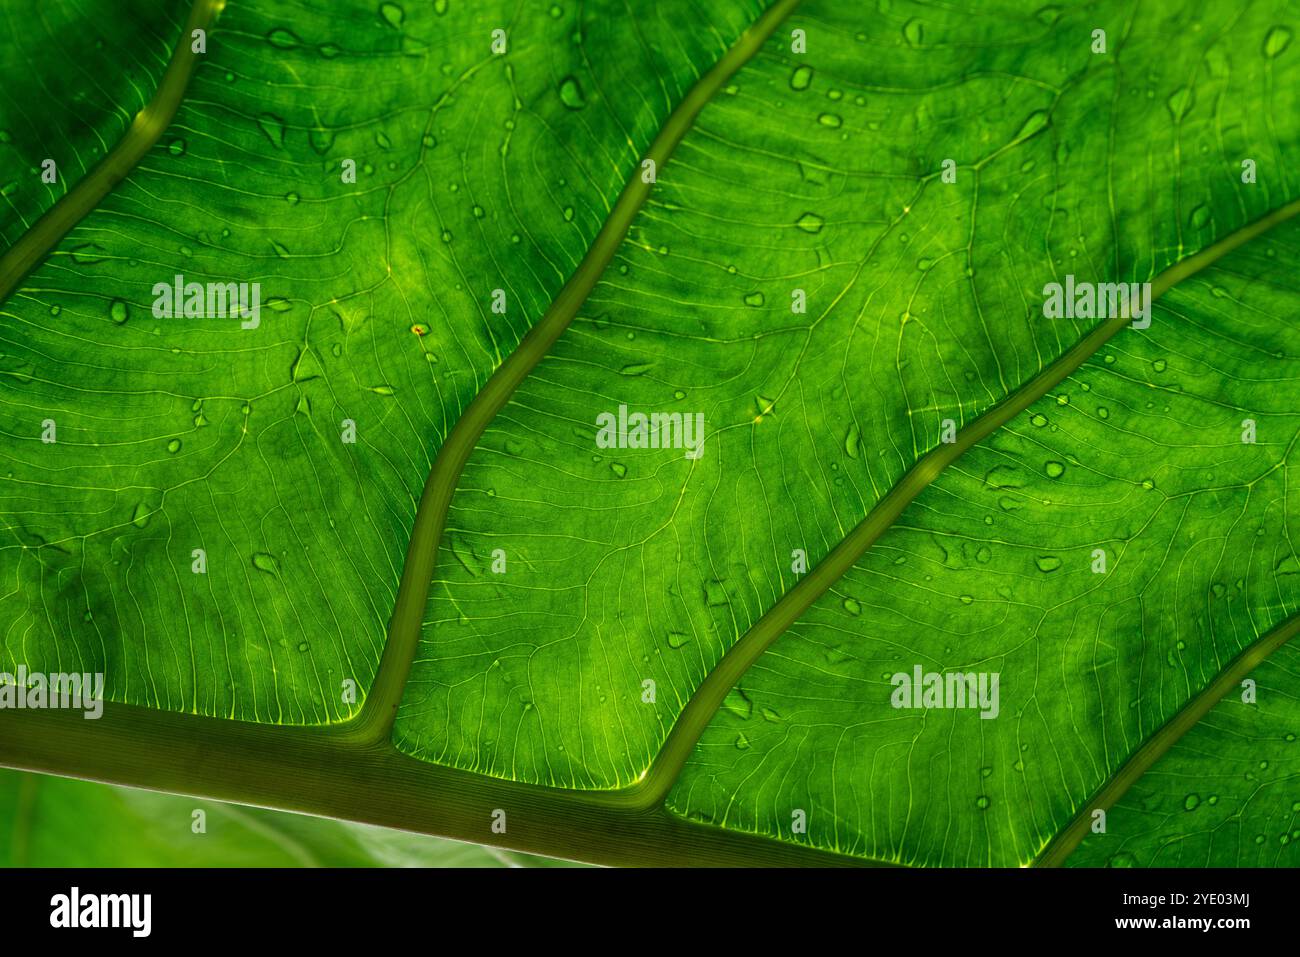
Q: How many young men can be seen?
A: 0